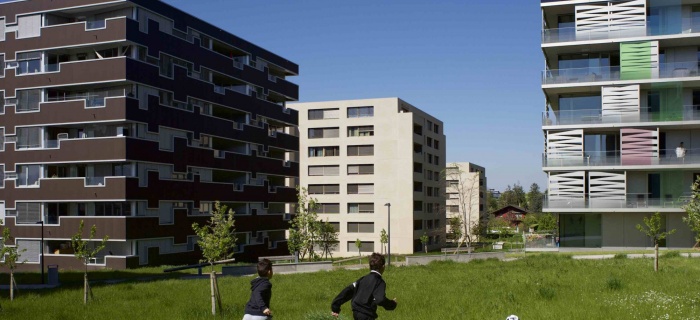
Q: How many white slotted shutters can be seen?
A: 6